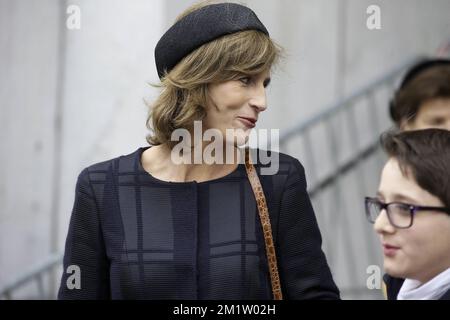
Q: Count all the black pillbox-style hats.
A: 1